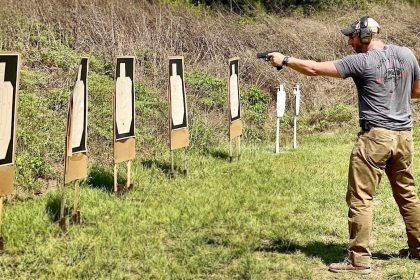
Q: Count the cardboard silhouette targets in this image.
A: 5